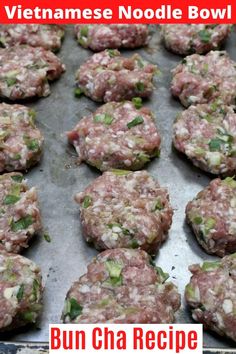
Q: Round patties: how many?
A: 15